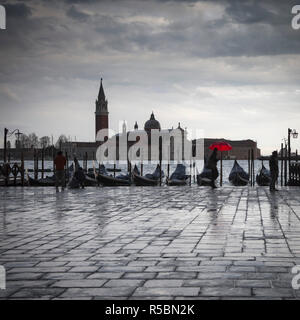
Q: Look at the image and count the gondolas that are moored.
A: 8